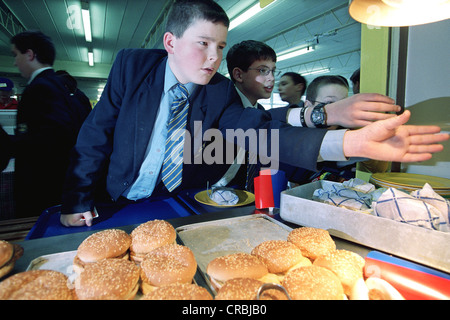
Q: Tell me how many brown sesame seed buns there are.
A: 13